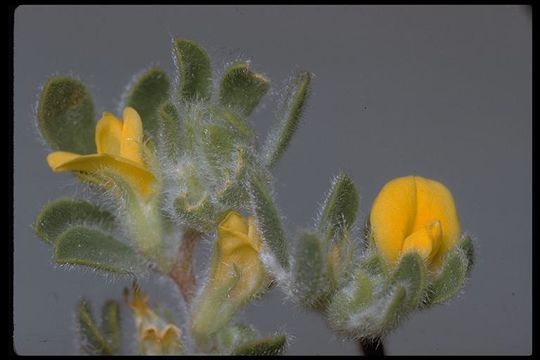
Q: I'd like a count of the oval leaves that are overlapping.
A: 2